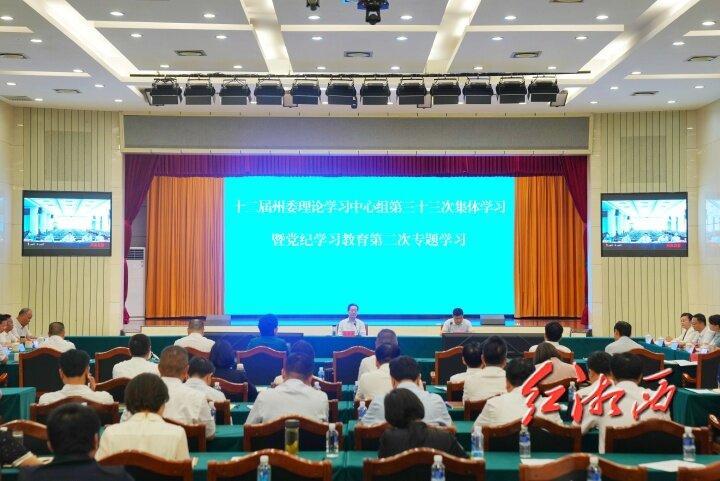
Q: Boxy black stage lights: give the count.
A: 12